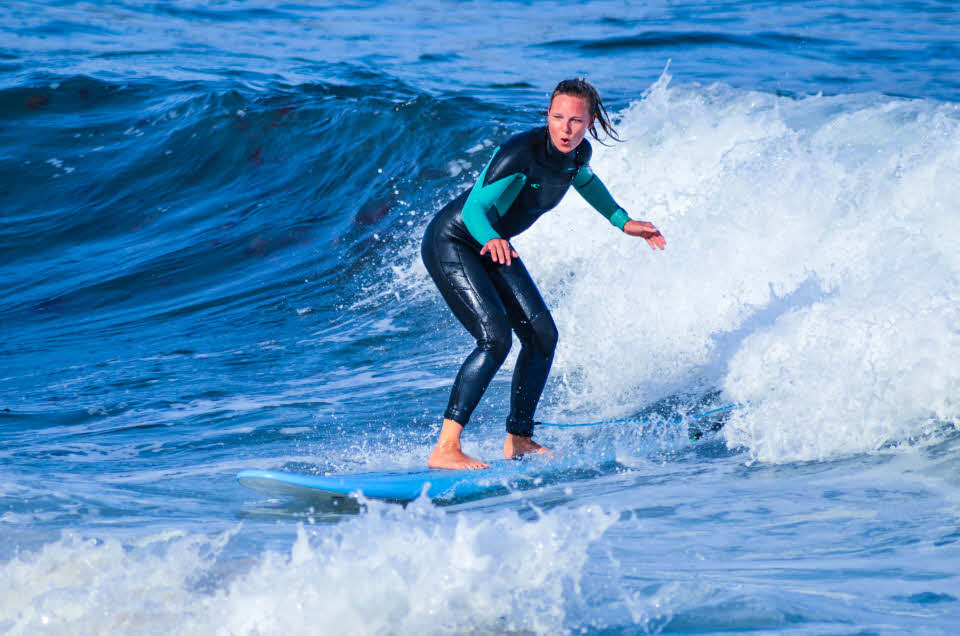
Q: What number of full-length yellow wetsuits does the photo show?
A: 0